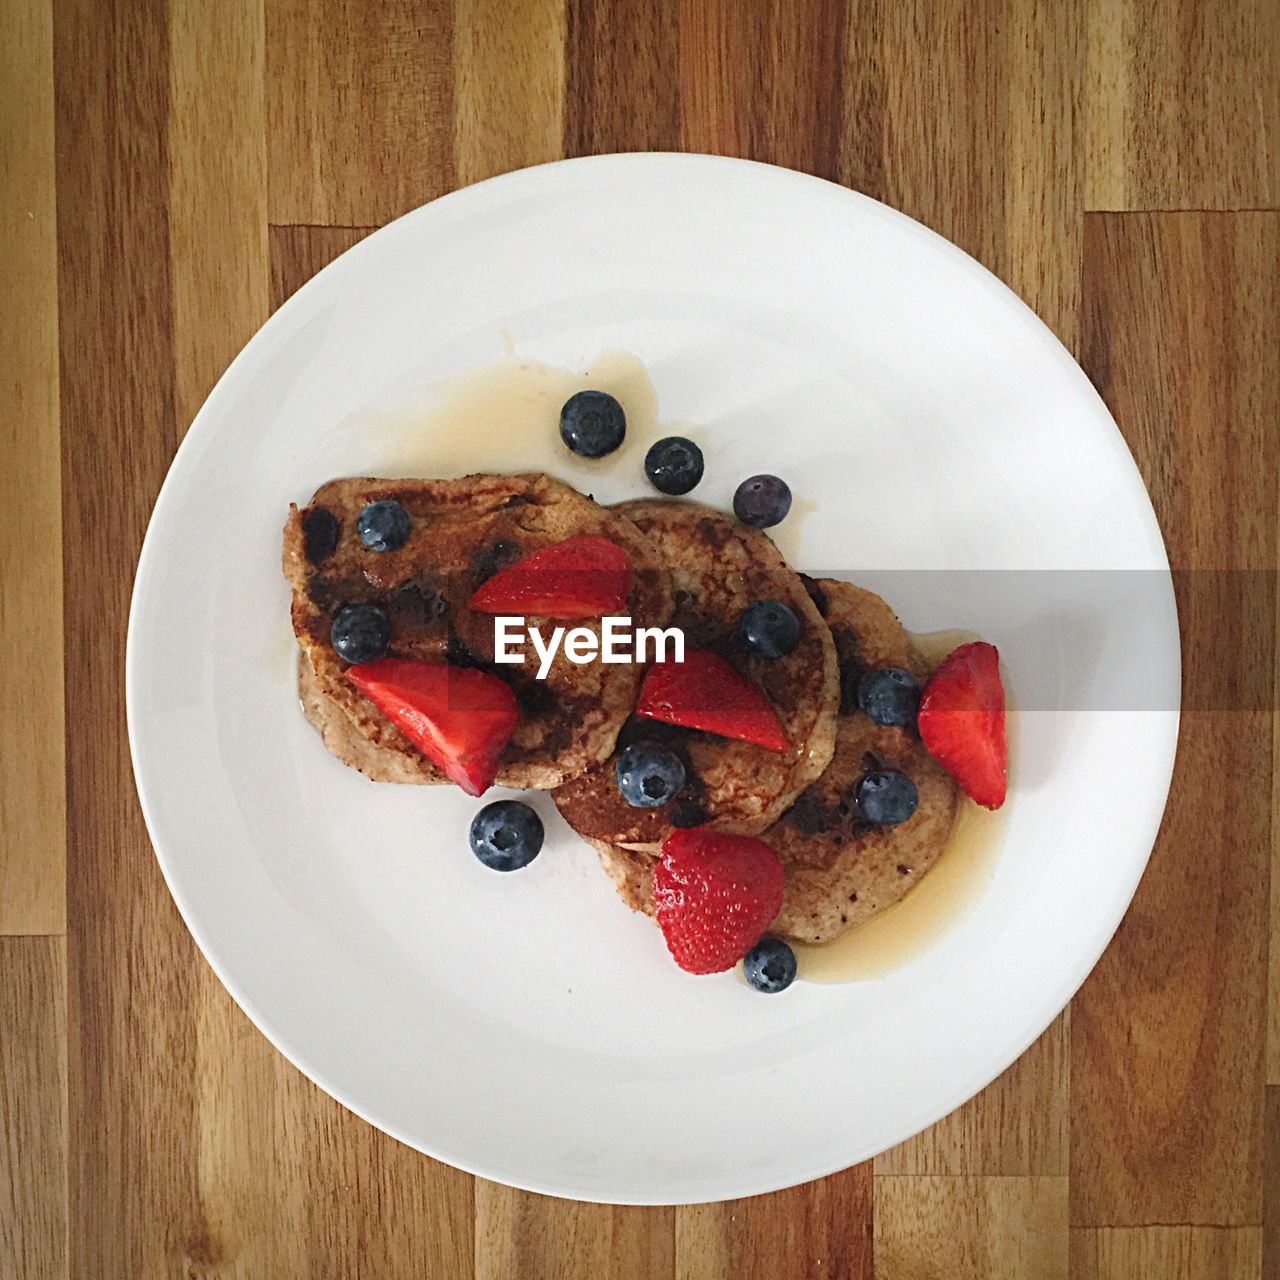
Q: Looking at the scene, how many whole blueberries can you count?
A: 11